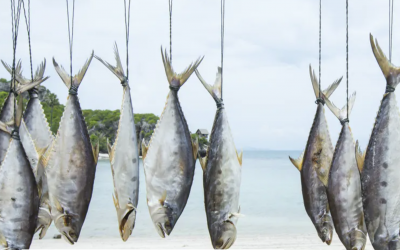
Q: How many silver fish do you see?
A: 10